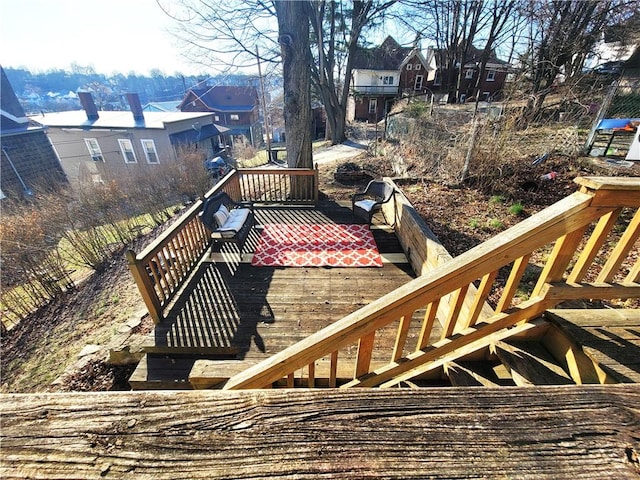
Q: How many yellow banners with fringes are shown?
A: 0